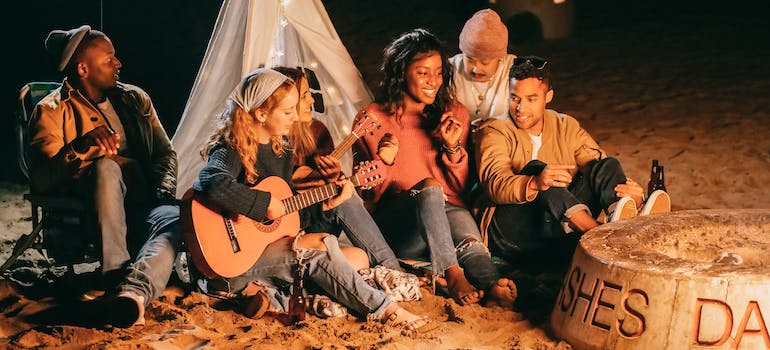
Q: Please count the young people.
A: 6